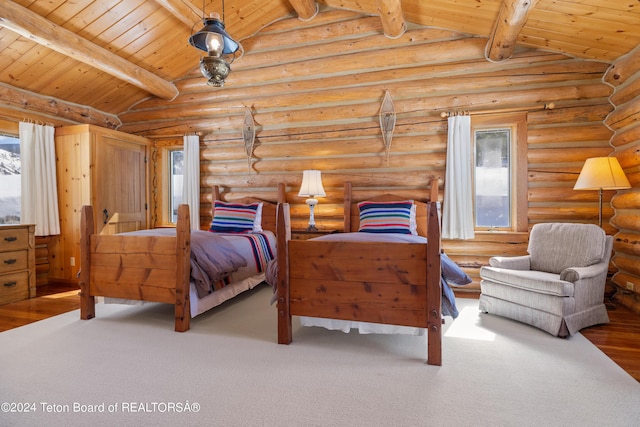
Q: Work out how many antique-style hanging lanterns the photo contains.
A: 1